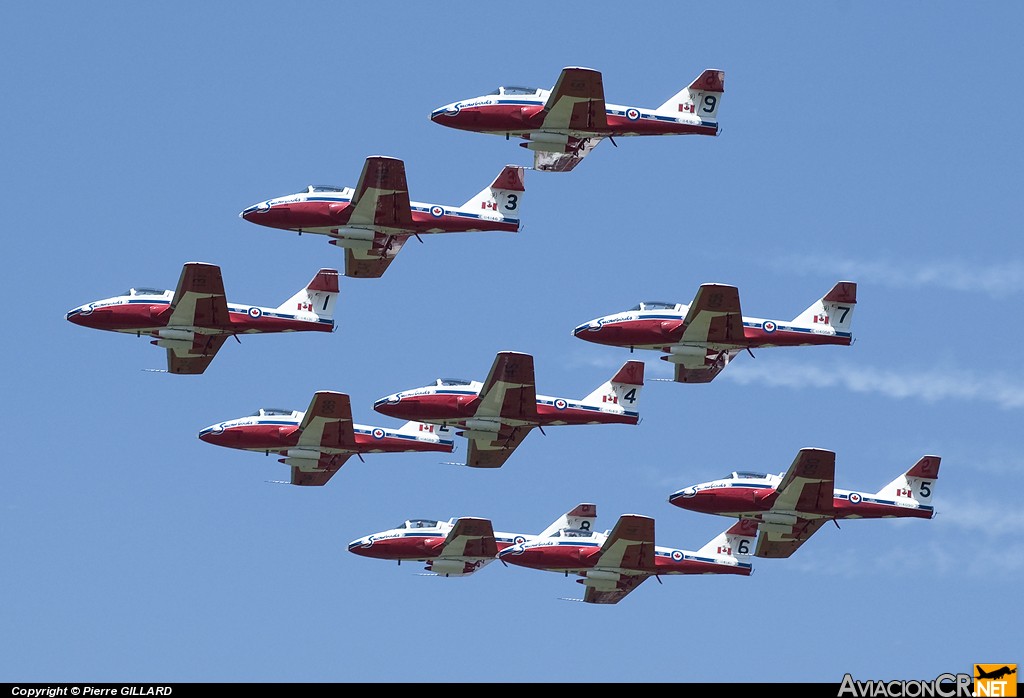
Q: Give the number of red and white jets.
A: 9